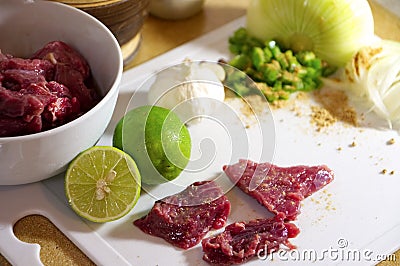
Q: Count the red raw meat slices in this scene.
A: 3